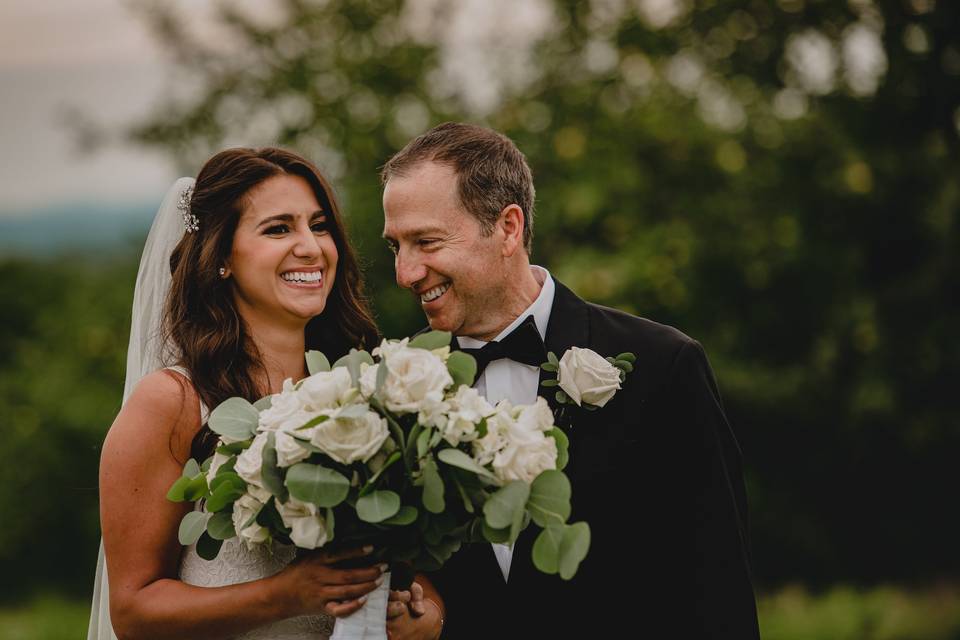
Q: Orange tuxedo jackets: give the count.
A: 0